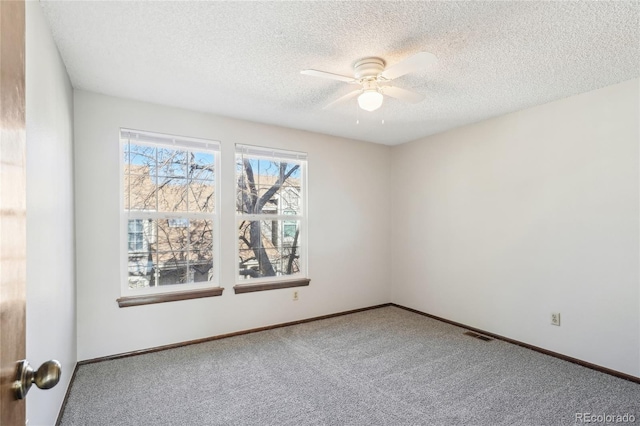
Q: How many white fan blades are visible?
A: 4